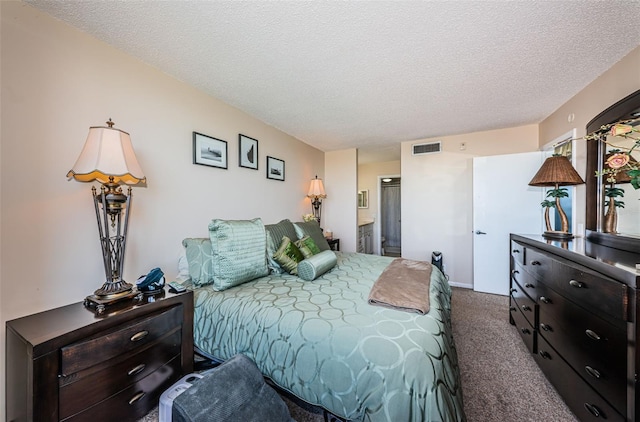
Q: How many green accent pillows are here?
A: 2